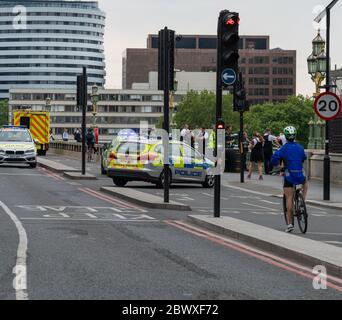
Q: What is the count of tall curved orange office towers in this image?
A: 0